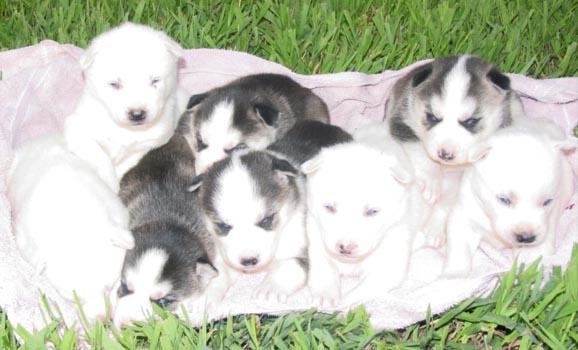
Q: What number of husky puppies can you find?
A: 8